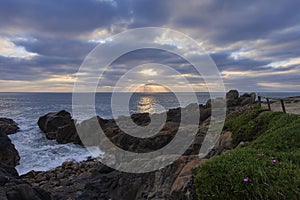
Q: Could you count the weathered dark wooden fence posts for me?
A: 3